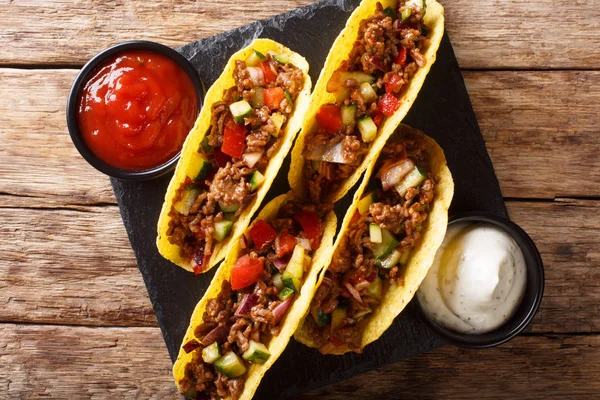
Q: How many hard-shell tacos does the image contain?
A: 4